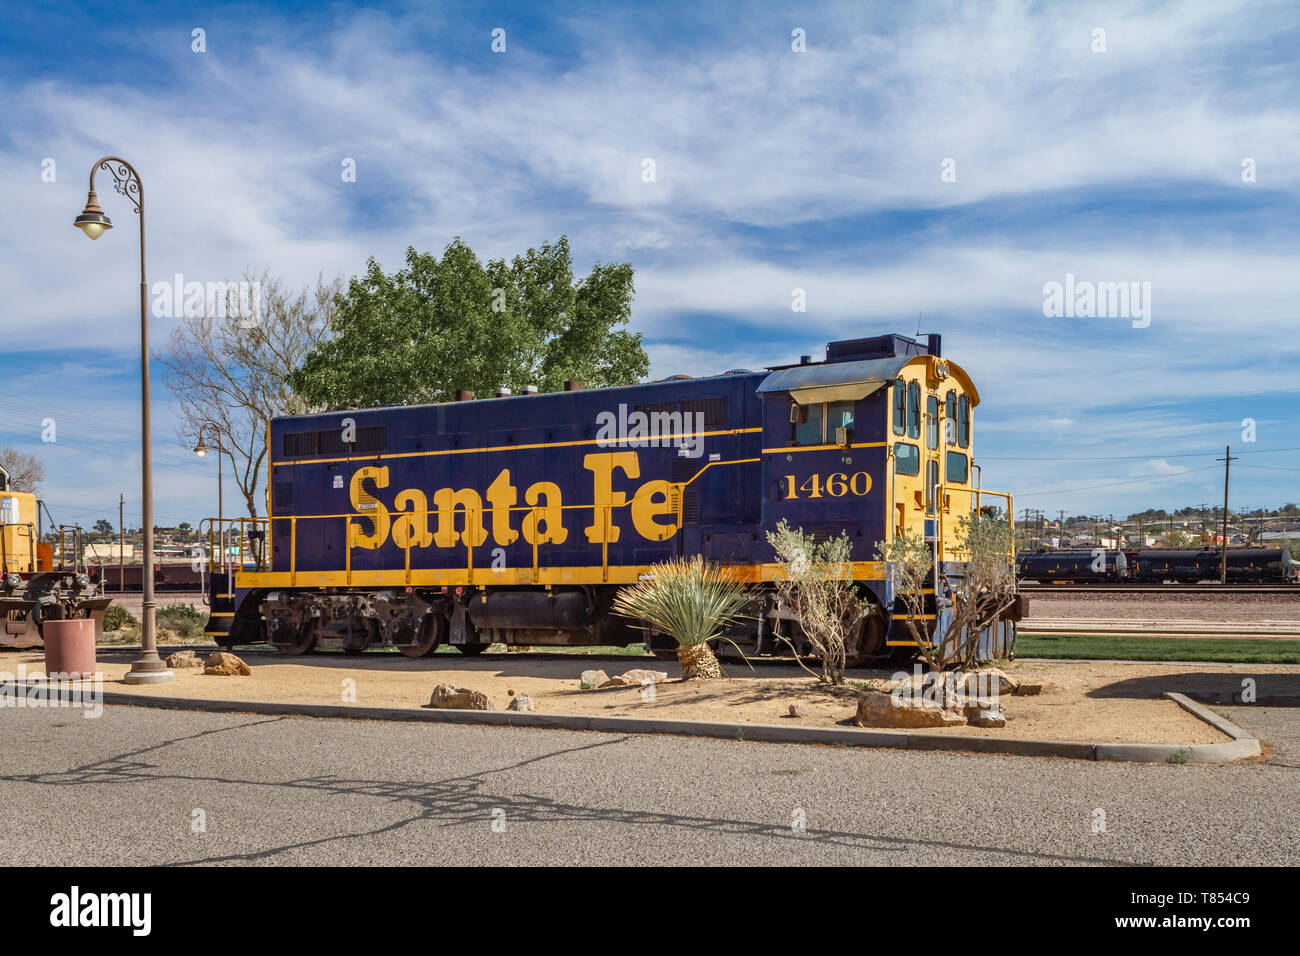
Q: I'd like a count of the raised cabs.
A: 1